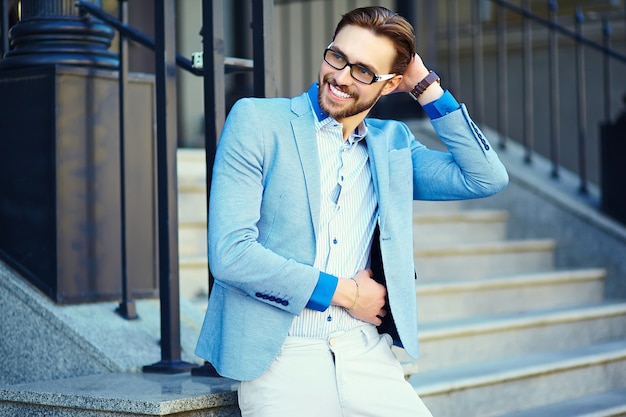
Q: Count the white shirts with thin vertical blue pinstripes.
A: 1